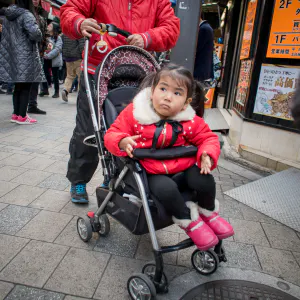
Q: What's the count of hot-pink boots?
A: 2